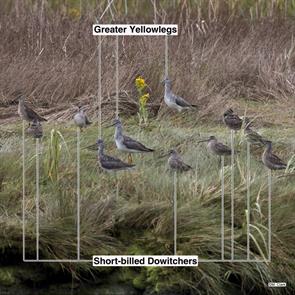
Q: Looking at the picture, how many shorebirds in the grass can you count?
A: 11